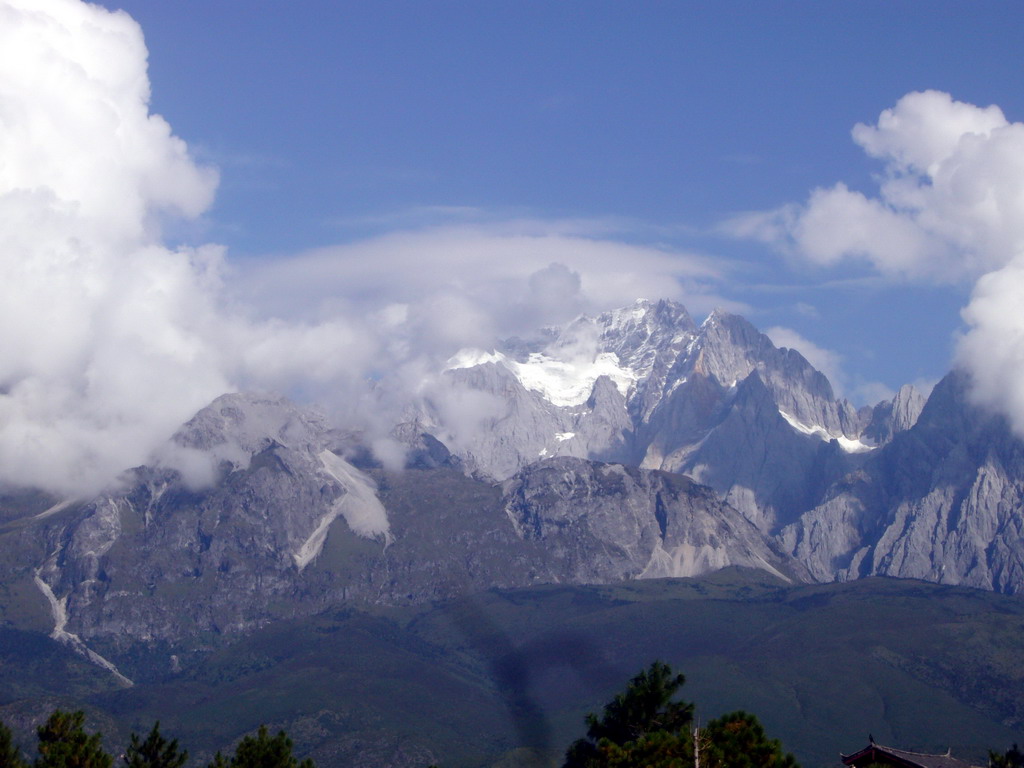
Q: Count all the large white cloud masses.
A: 2